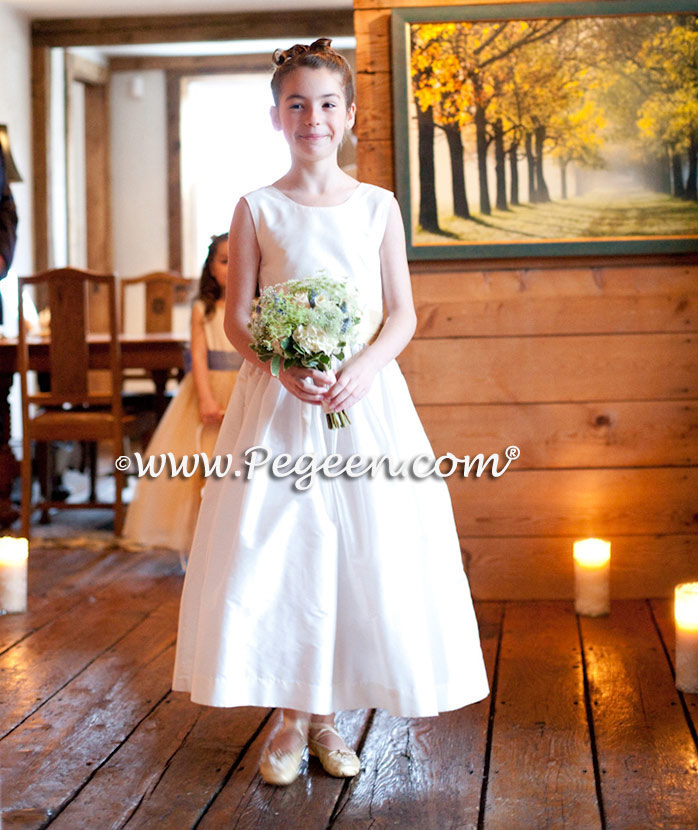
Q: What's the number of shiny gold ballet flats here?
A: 2